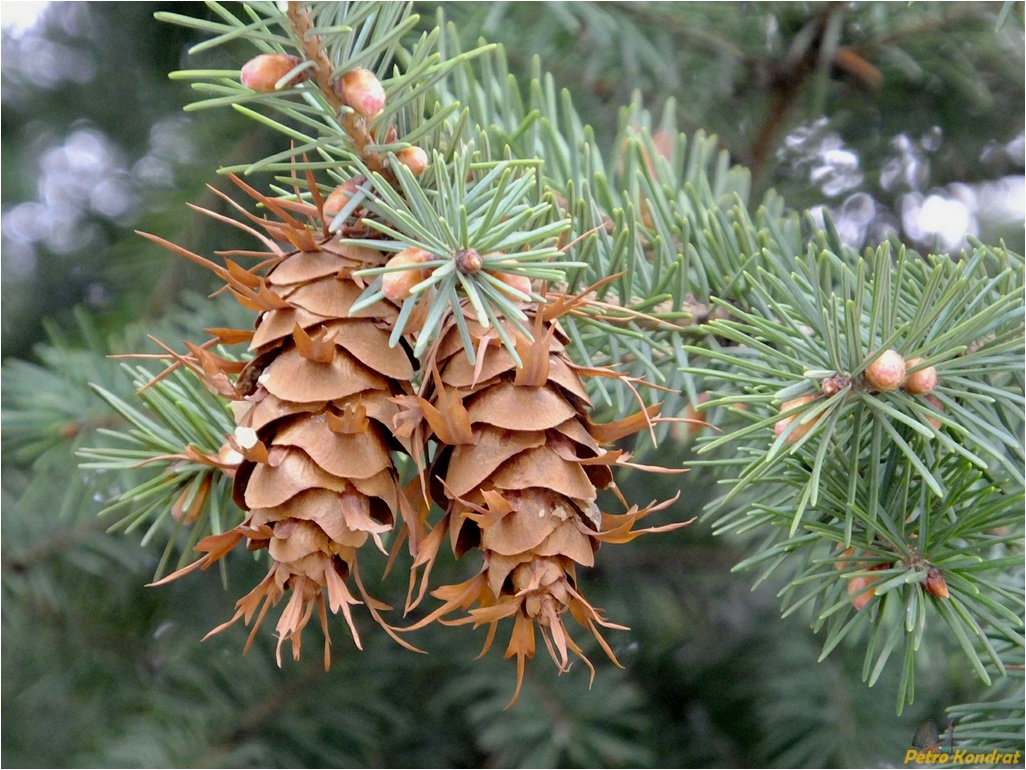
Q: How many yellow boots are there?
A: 0